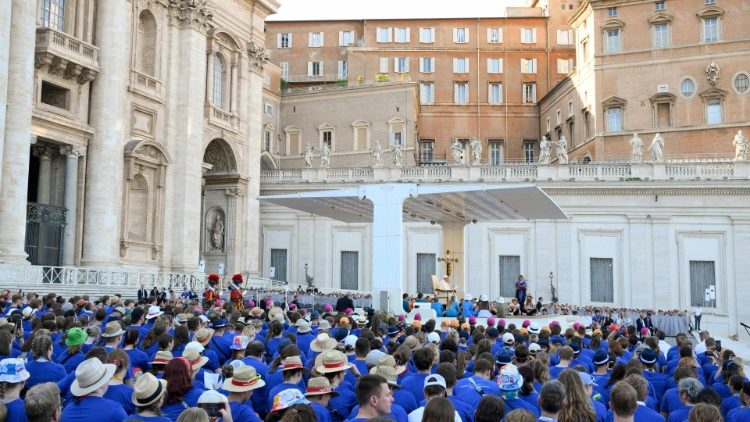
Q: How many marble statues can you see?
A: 12